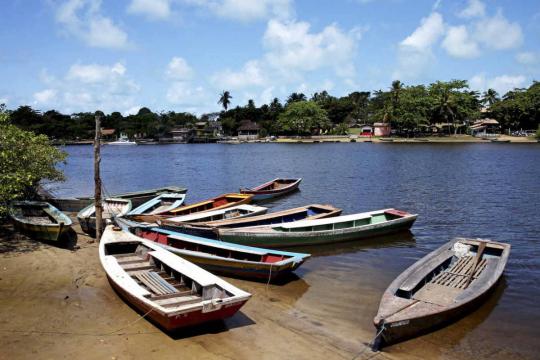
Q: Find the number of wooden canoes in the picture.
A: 12